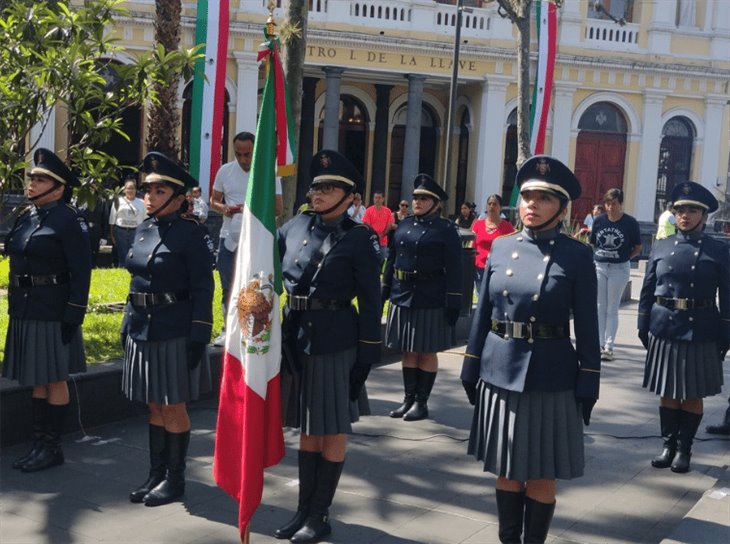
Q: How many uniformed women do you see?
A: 6